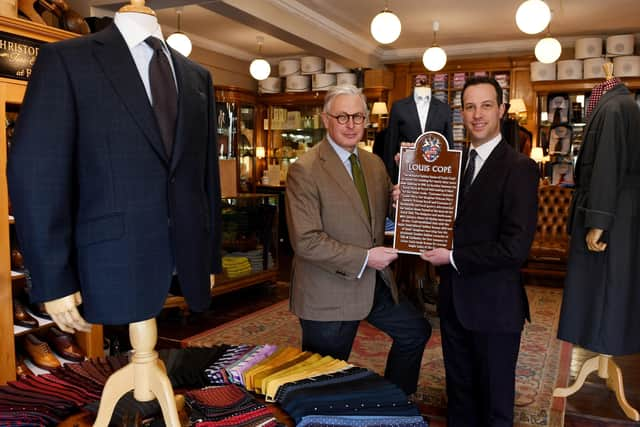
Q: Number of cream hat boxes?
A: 13